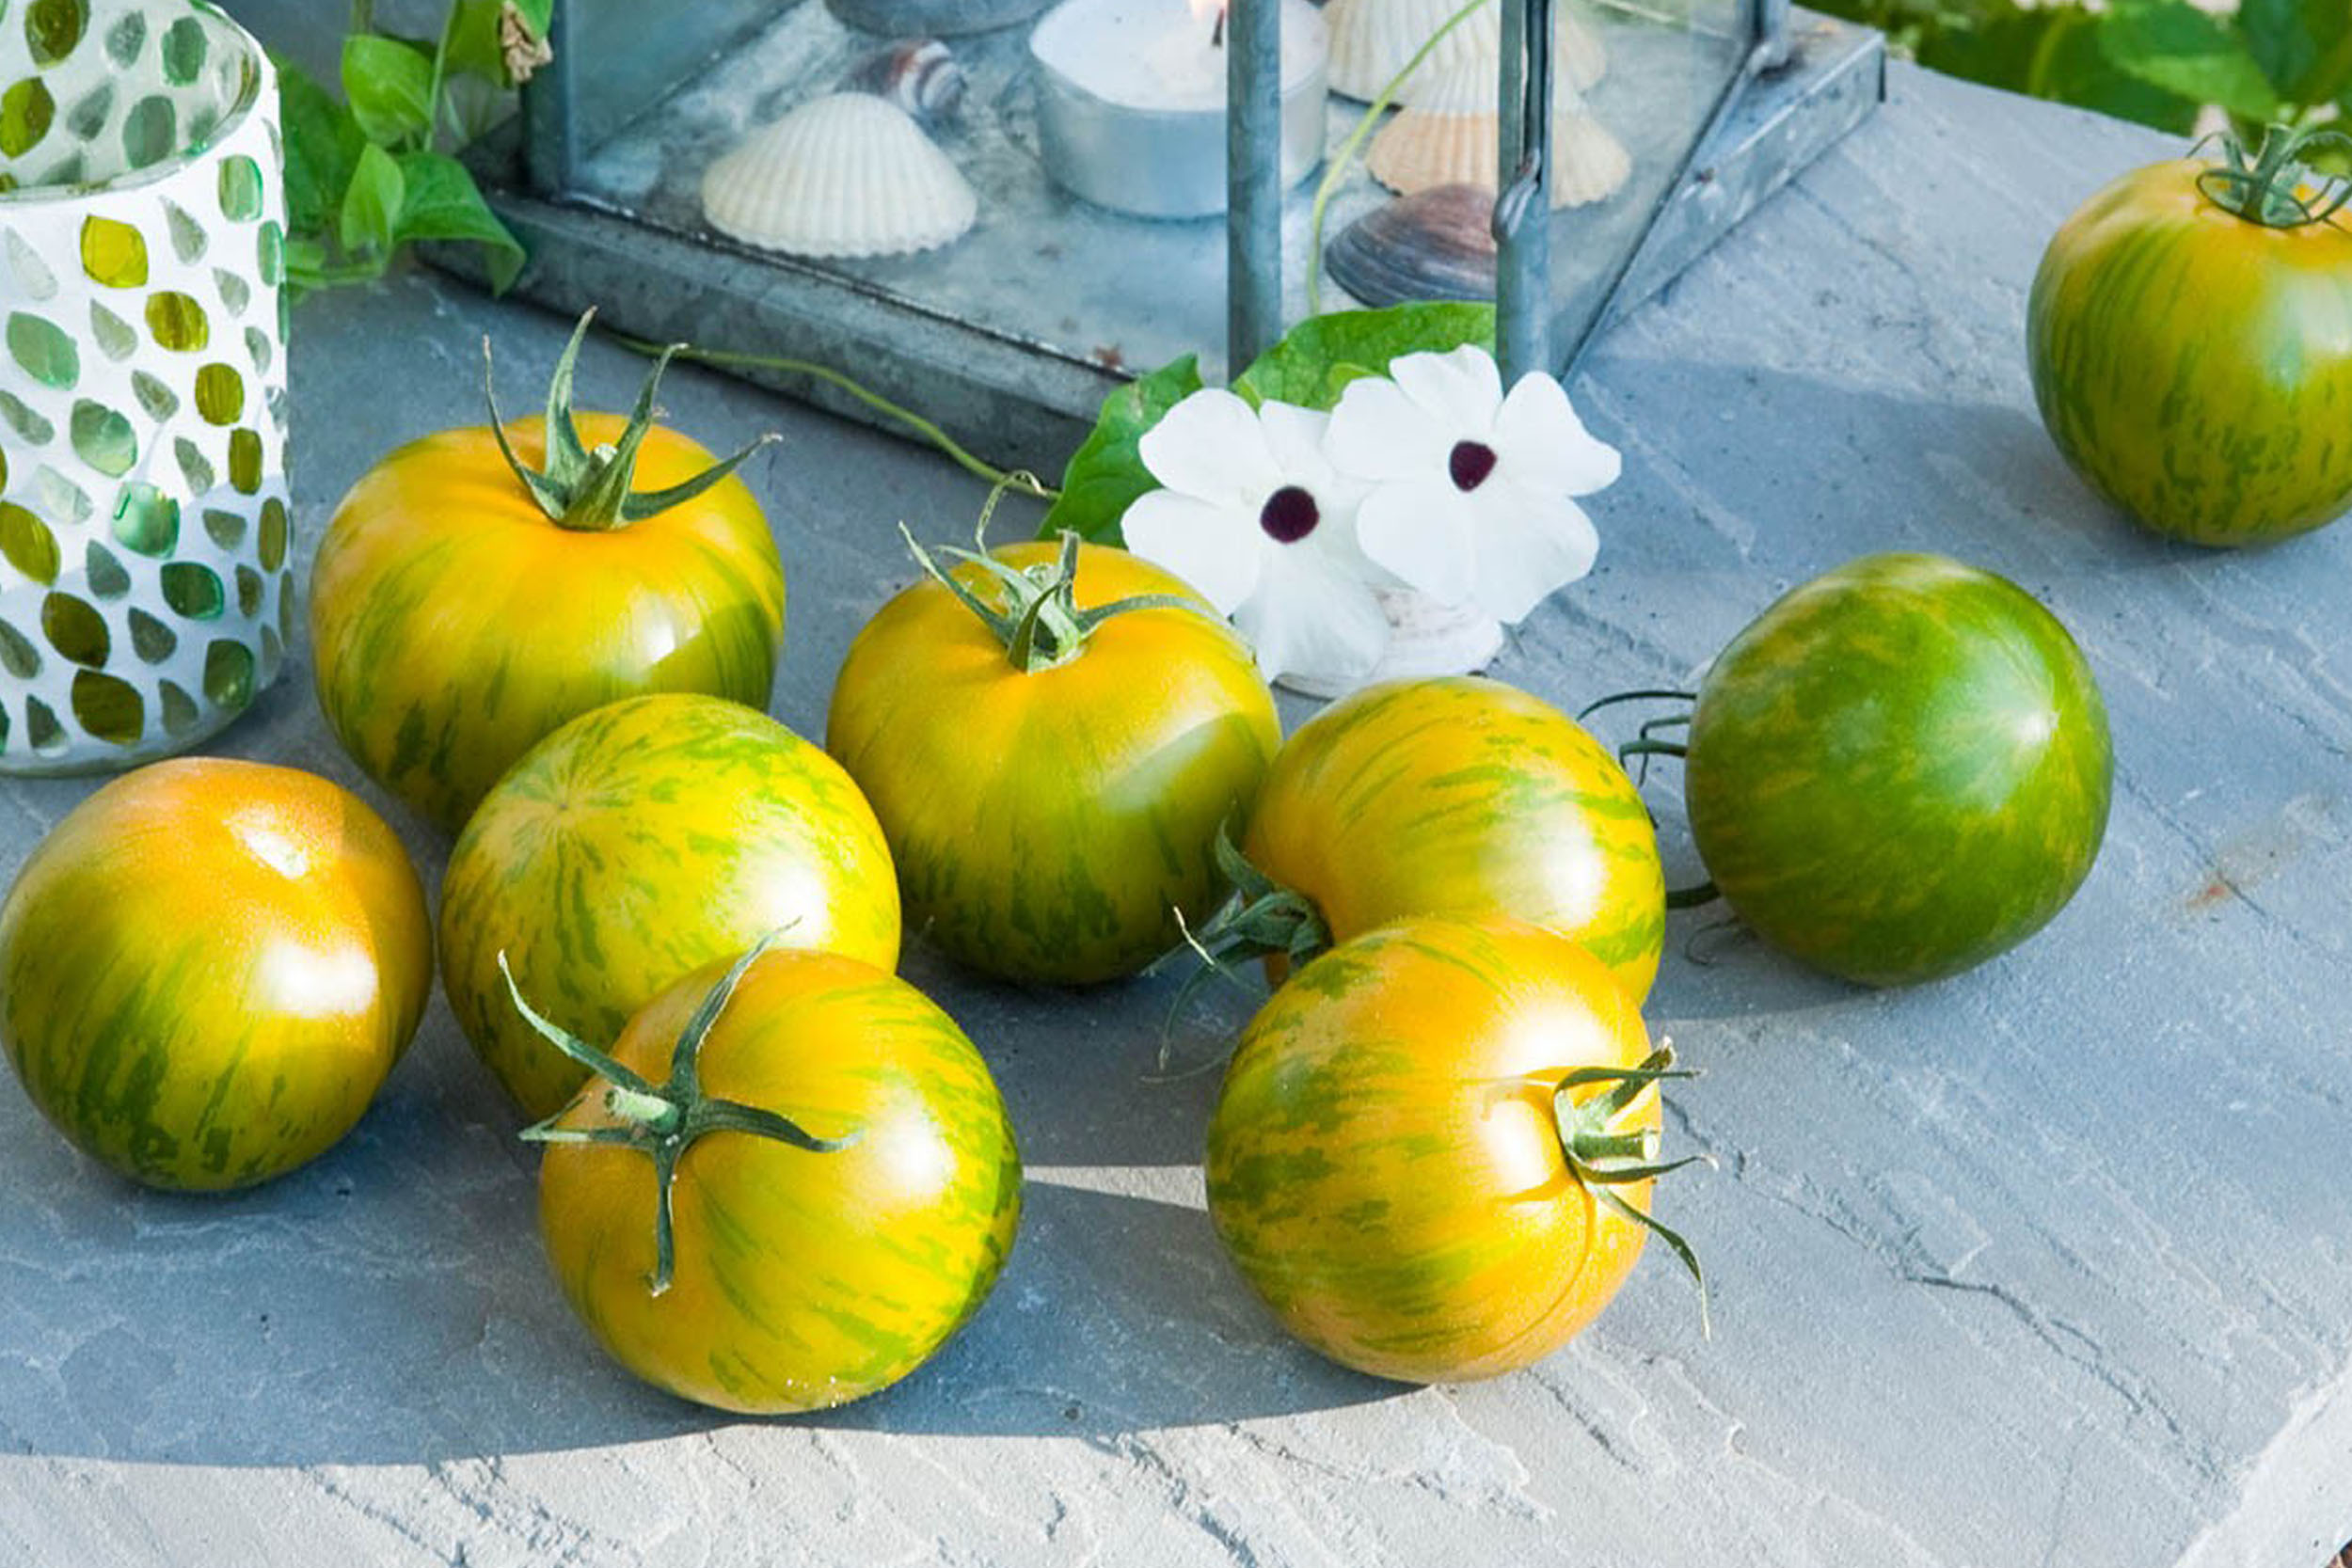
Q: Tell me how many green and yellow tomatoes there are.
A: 9